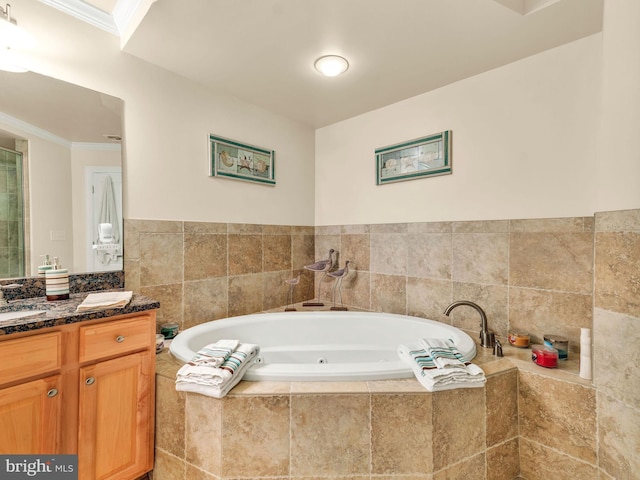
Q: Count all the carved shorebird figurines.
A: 3